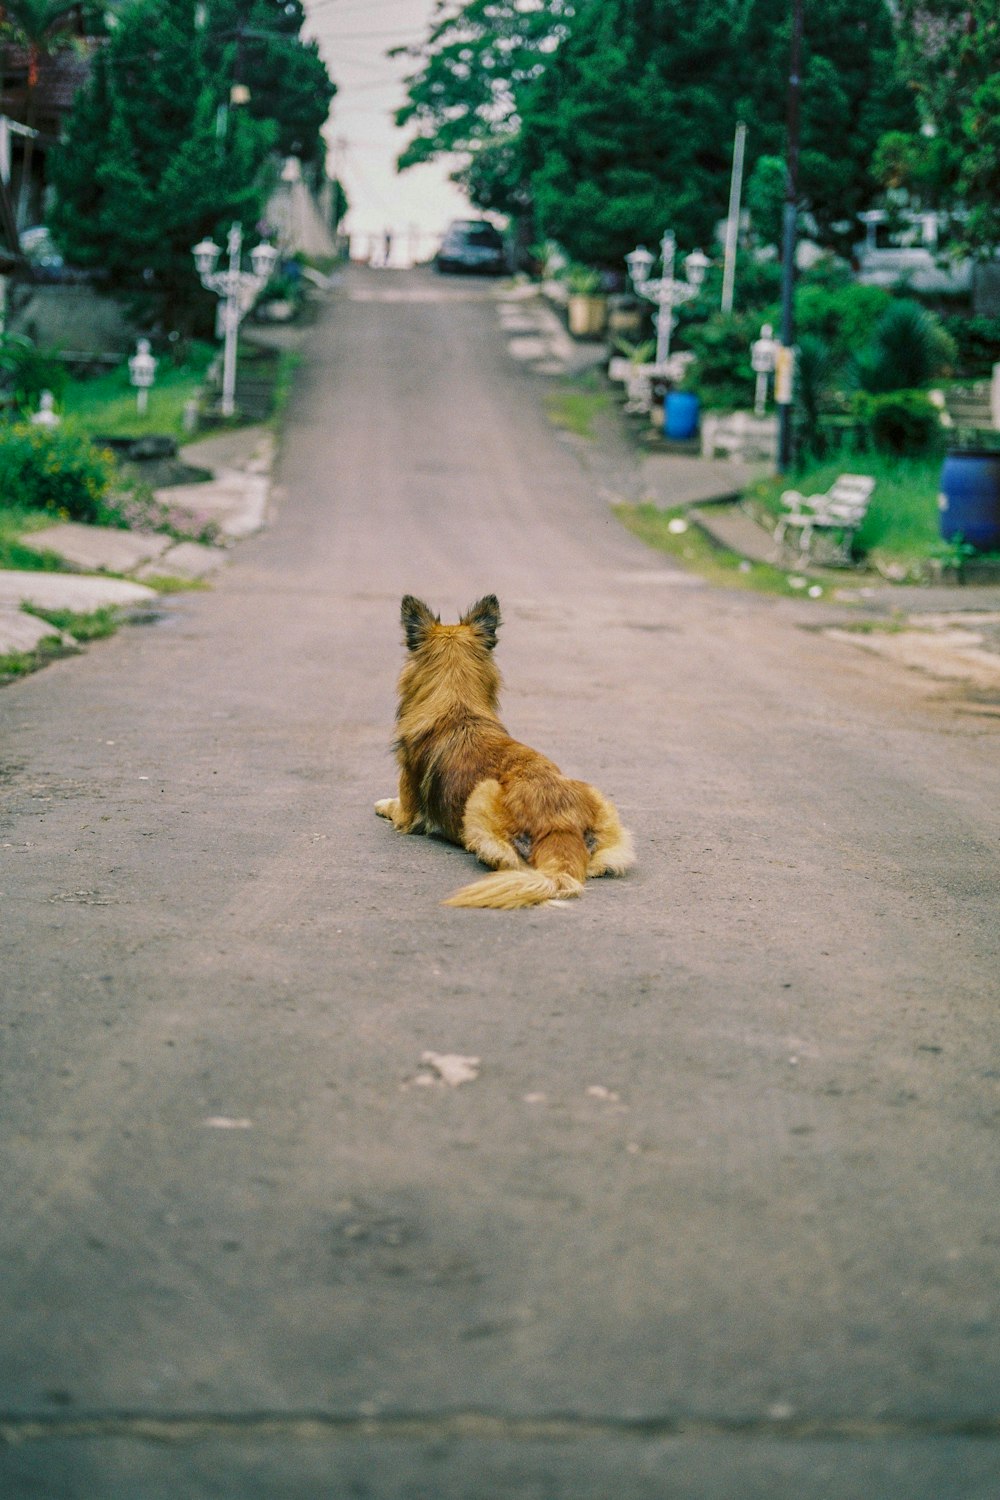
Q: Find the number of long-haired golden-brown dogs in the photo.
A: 1